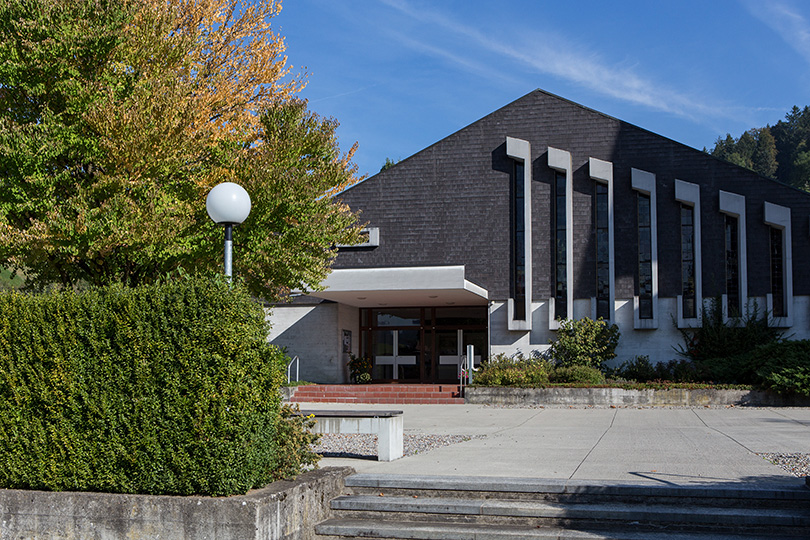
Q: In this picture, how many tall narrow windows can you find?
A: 7